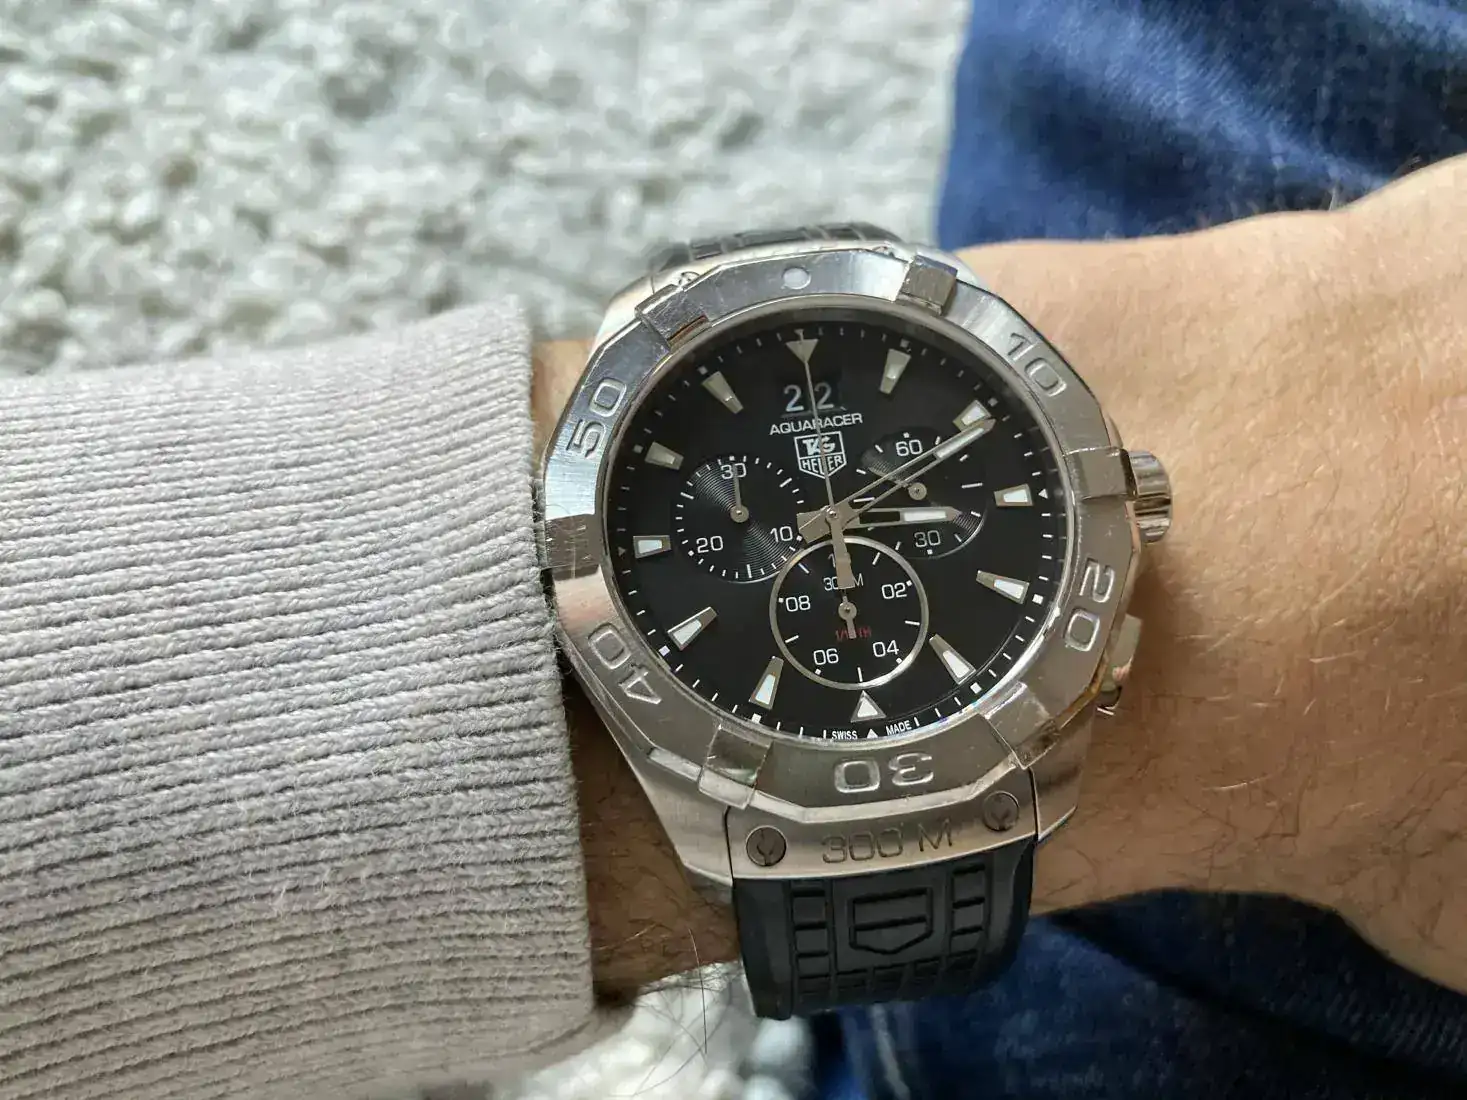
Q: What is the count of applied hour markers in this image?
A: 12